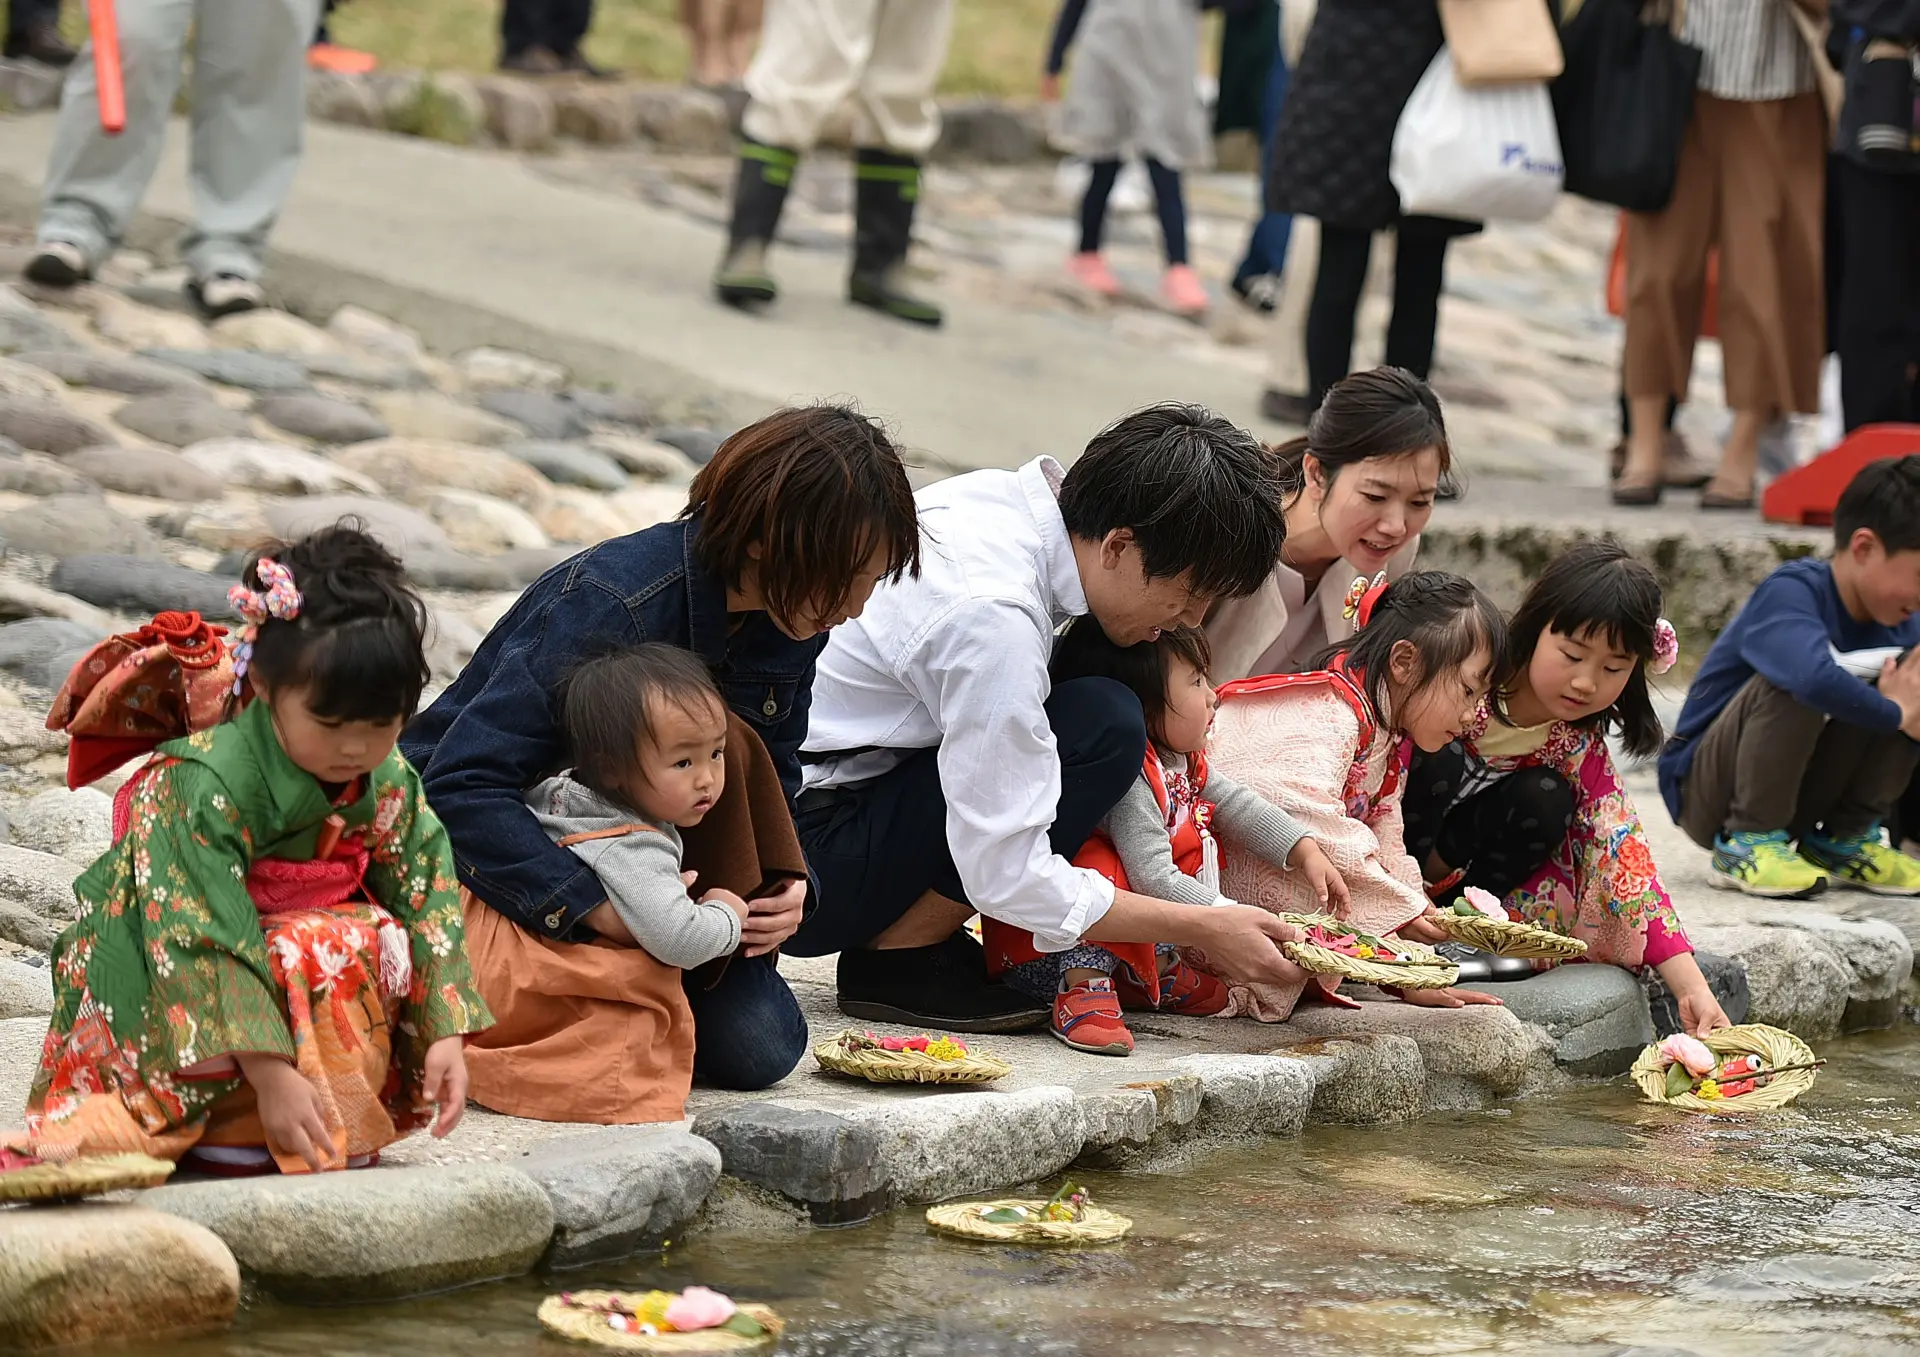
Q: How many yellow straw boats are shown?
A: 7